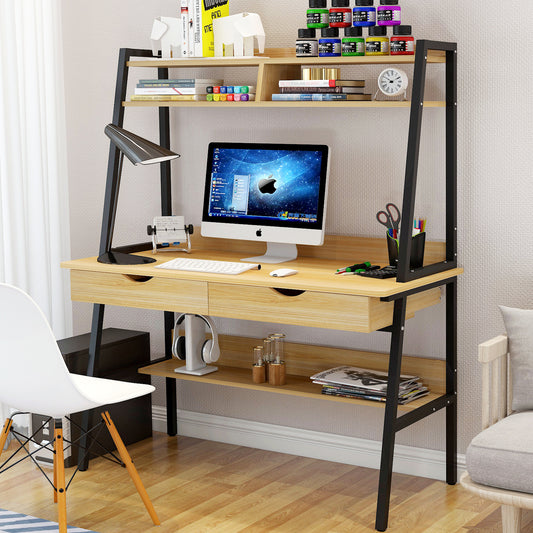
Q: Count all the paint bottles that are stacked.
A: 9